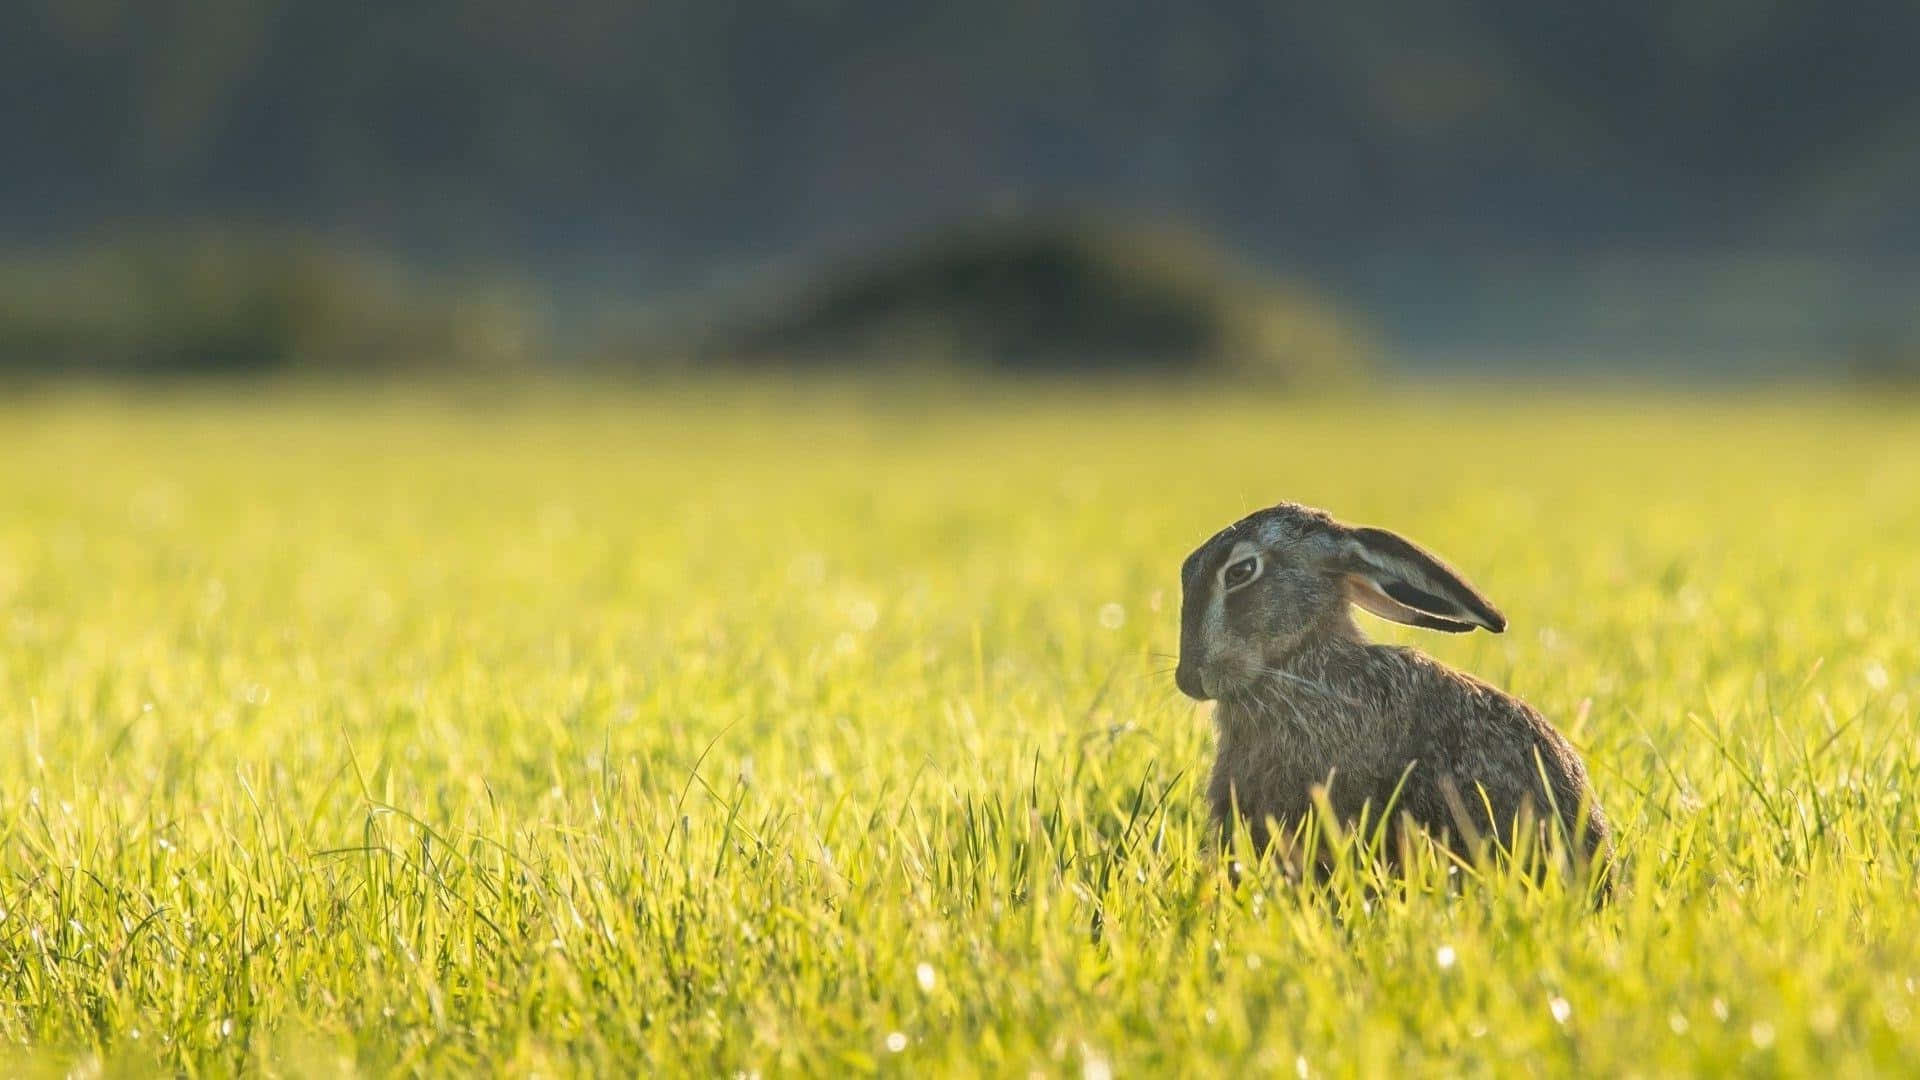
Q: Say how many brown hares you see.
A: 1